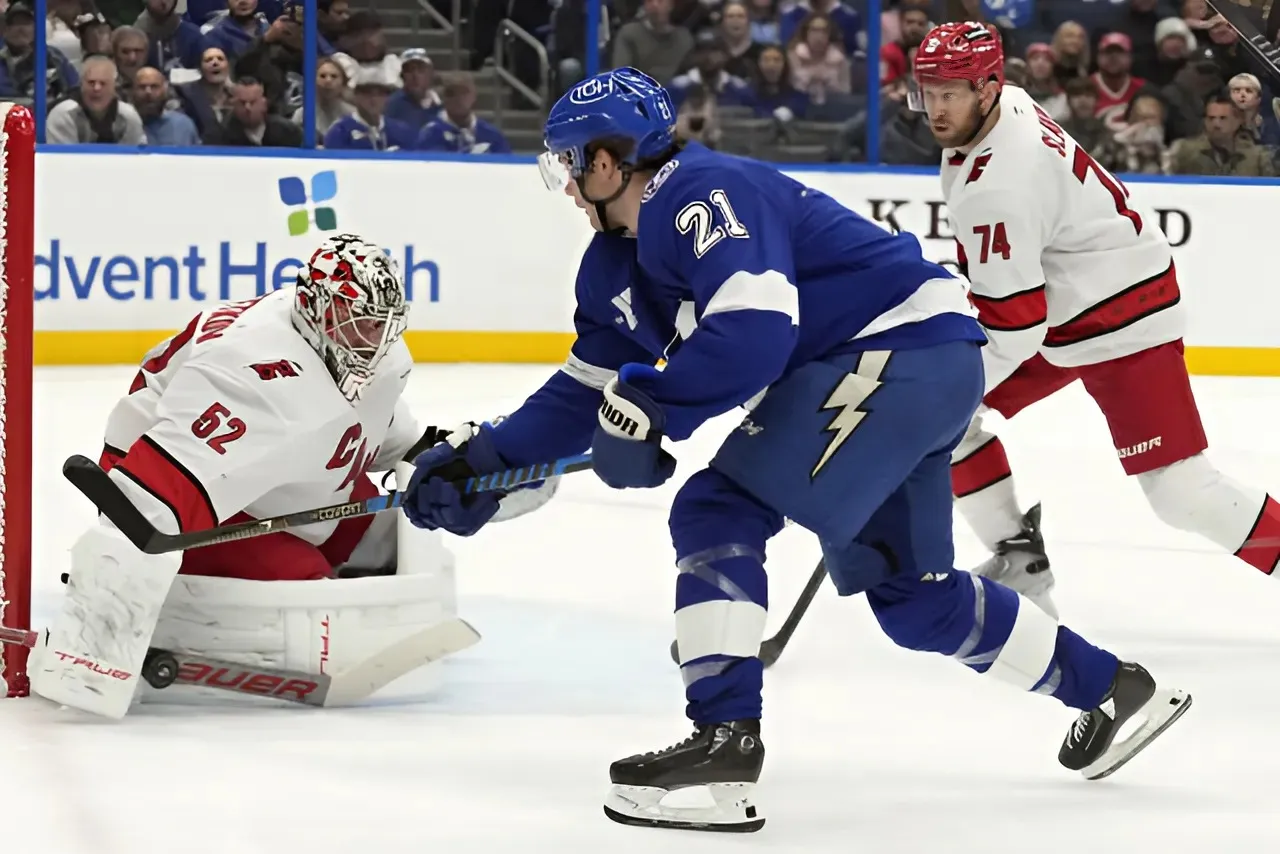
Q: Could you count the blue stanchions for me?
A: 4